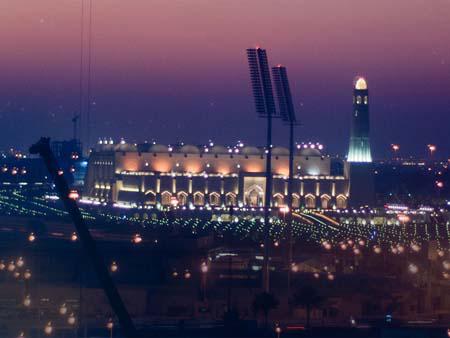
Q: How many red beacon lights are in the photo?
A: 2